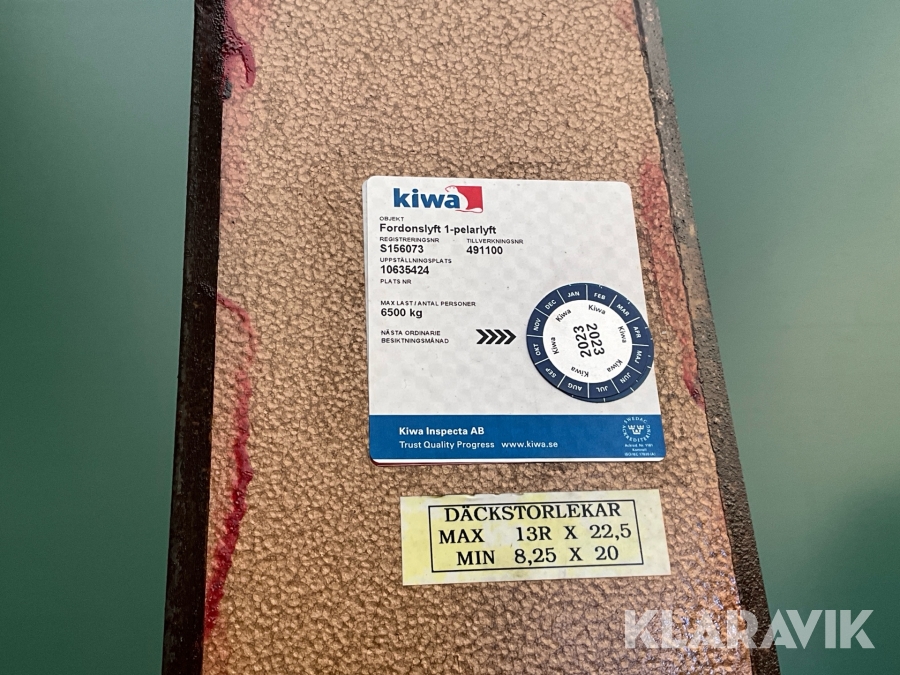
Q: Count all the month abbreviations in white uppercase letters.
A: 12